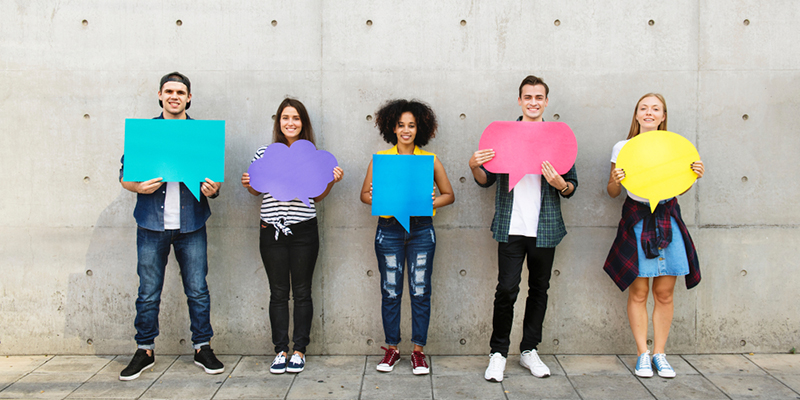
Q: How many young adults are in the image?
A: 5